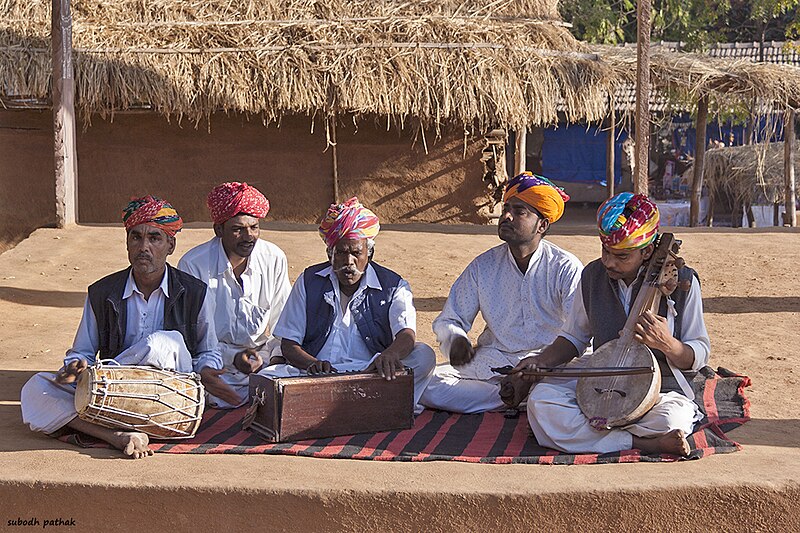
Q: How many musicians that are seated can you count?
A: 5